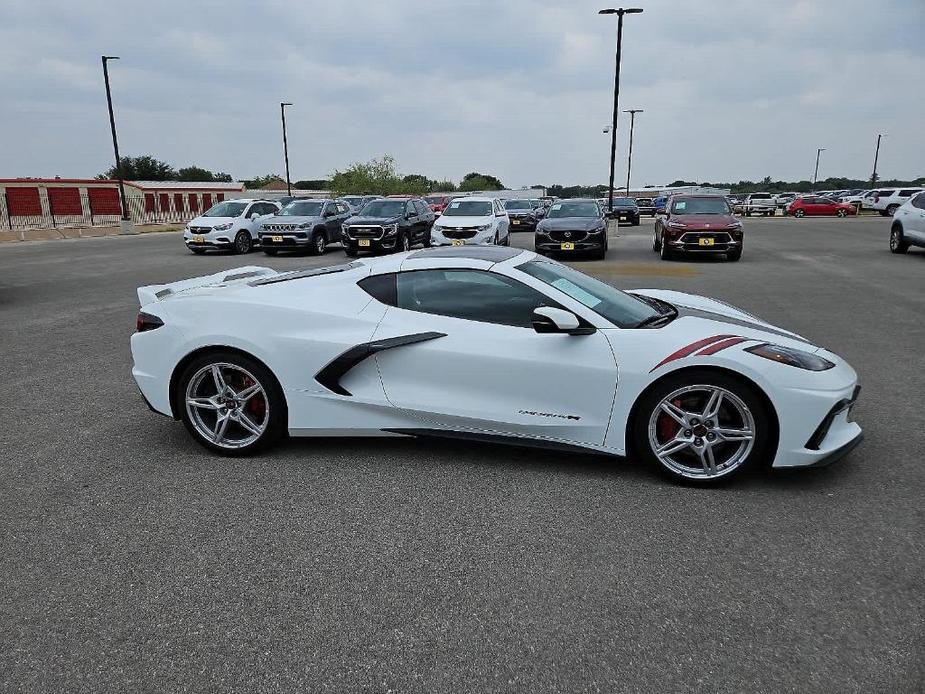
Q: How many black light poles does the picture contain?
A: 6